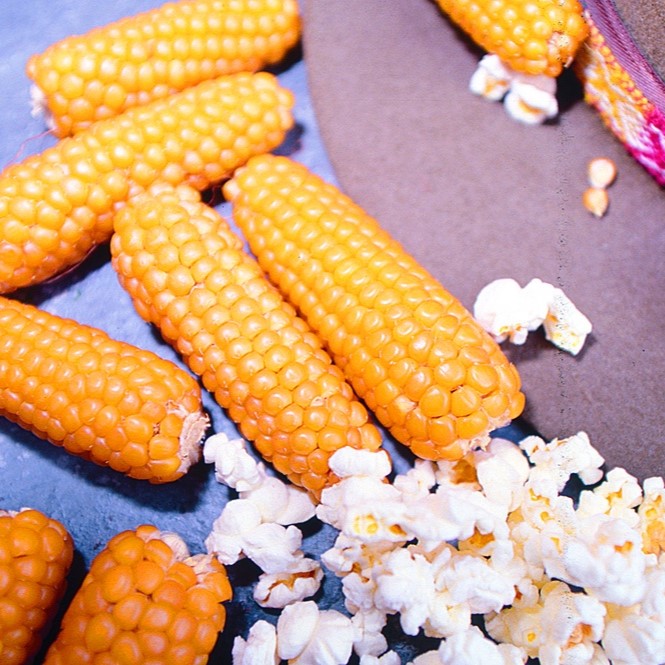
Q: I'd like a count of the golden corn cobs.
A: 8